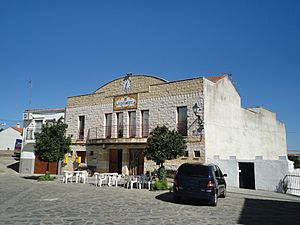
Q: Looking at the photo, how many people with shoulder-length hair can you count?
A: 0